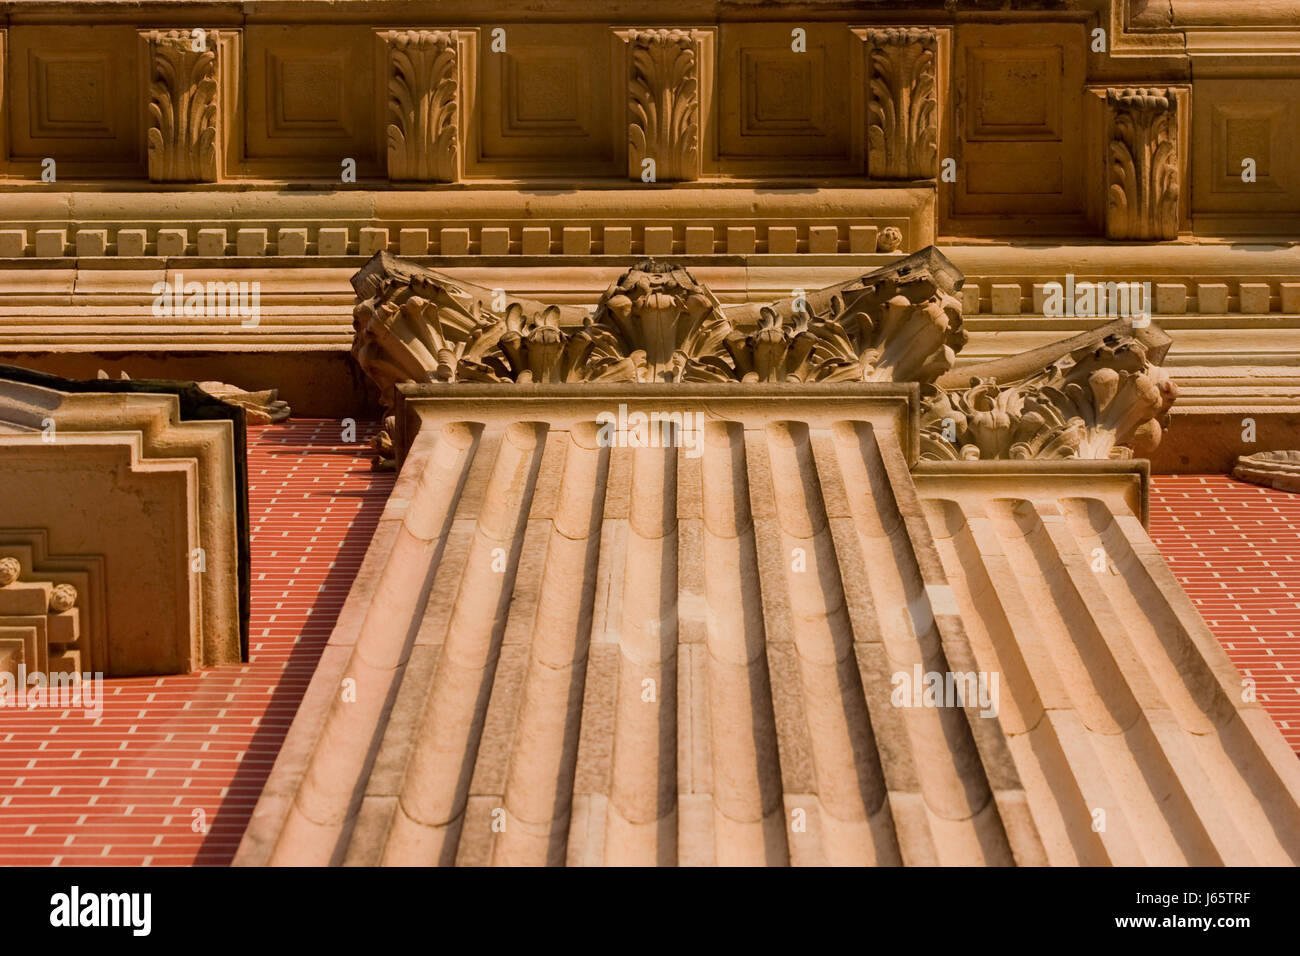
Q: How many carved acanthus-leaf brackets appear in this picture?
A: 5